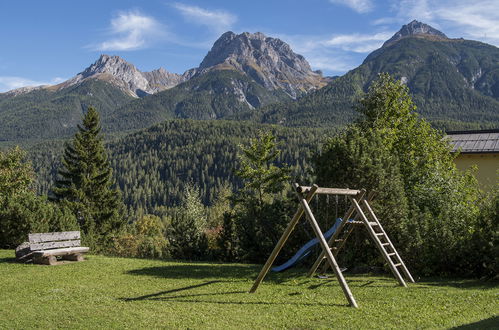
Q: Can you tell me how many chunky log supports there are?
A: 2